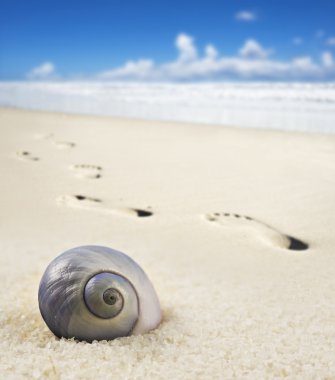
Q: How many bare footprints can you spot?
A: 6